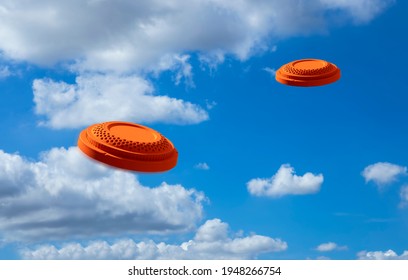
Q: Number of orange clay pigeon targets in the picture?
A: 2